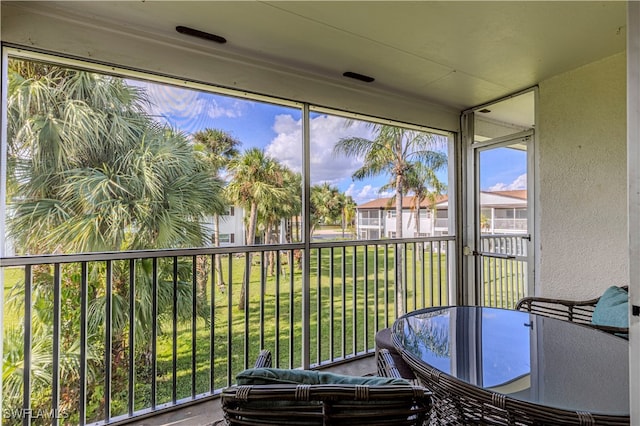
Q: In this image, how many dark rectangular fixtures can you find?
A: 2